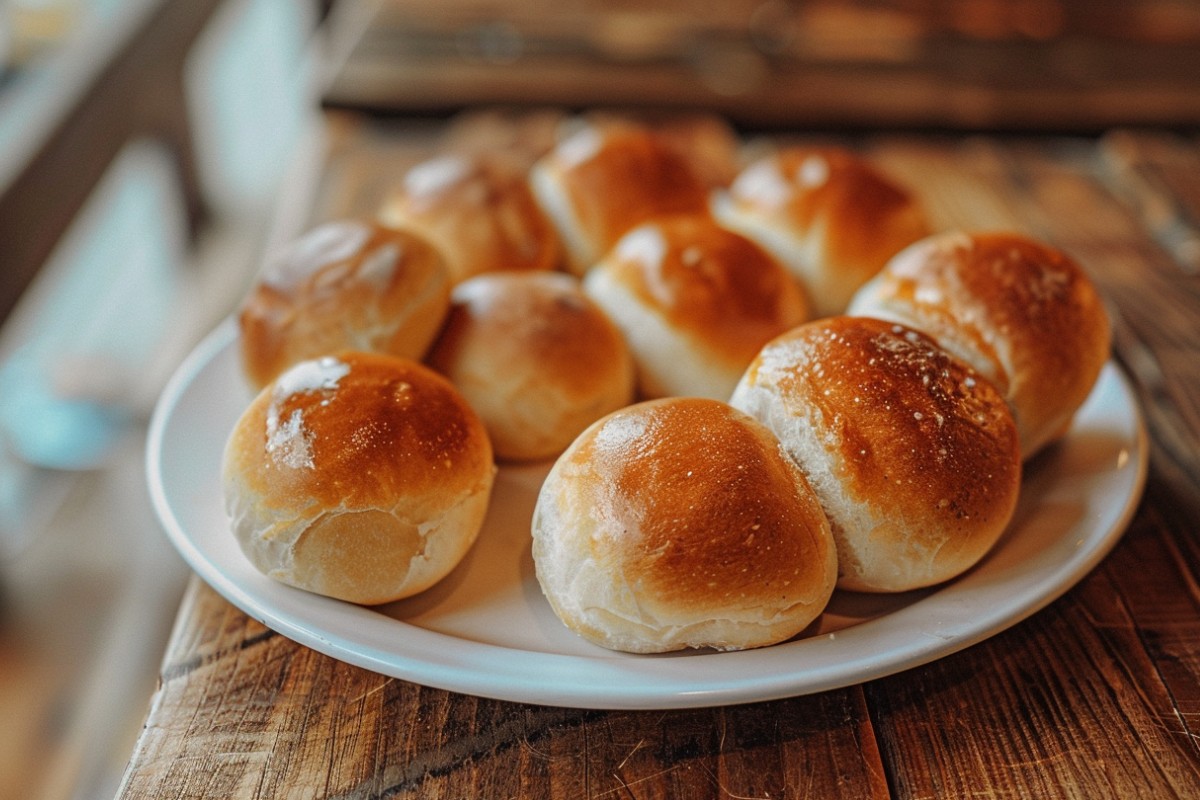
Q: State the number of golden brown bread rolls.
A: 10